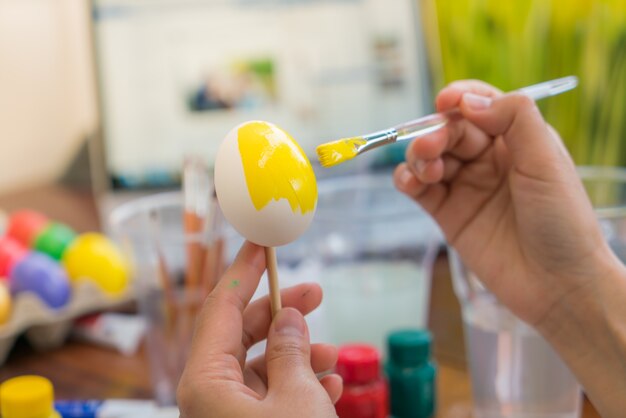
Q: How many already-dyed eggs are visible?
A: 6